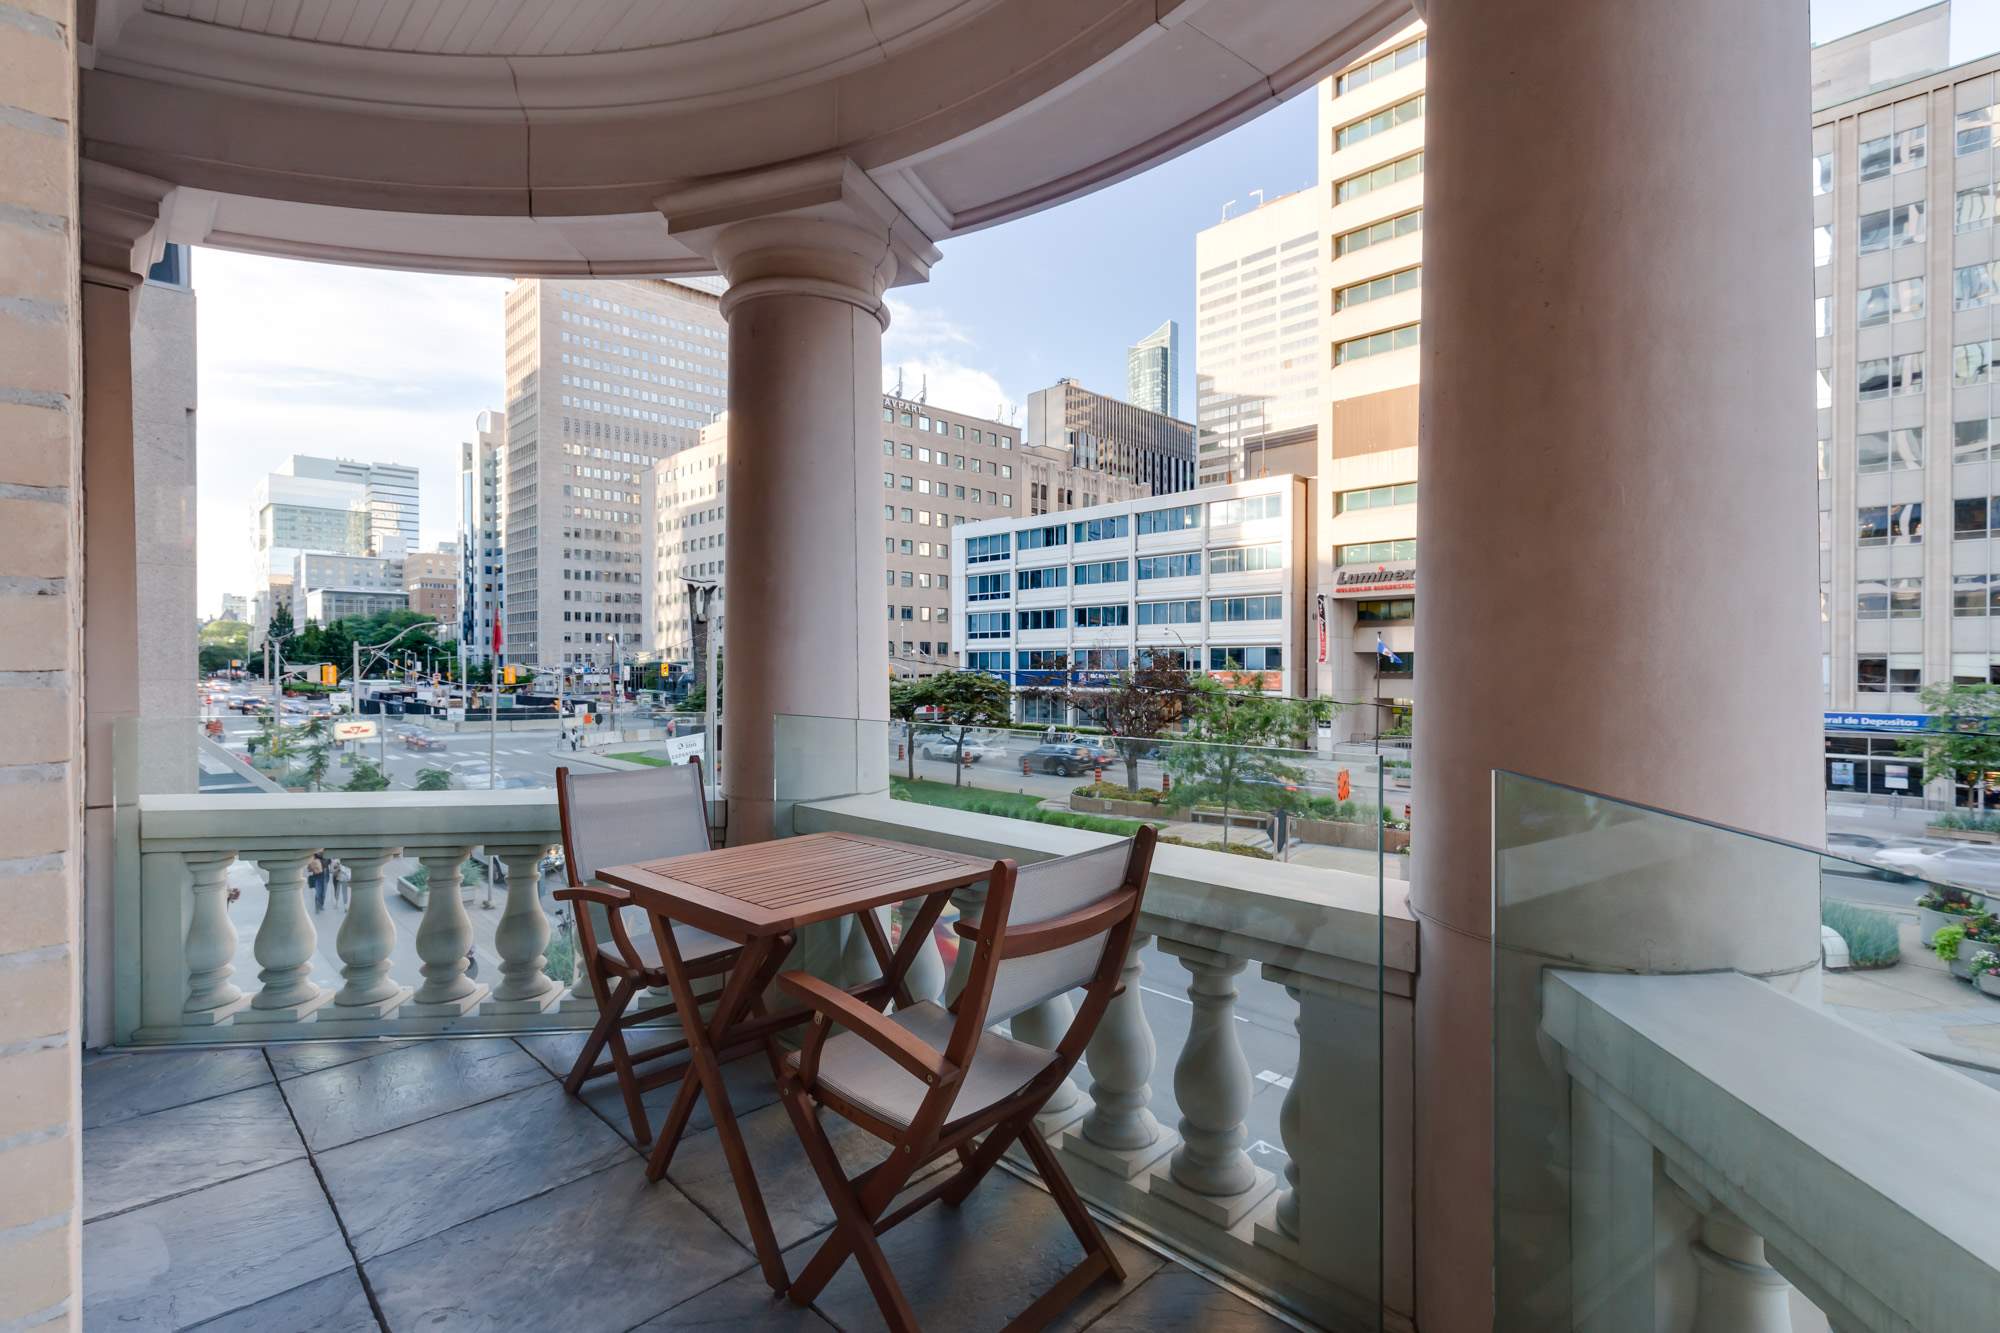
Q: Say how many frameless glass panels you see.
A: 3